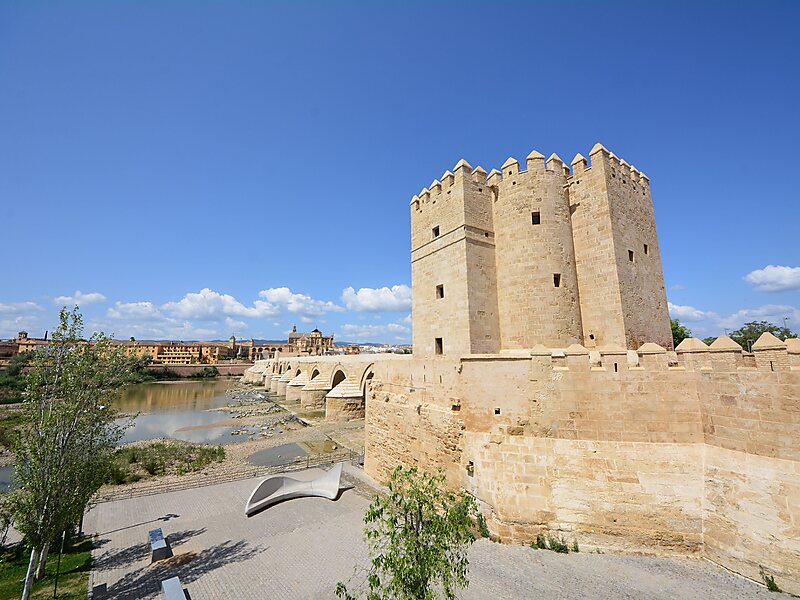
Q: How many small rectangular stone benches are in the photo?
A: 2